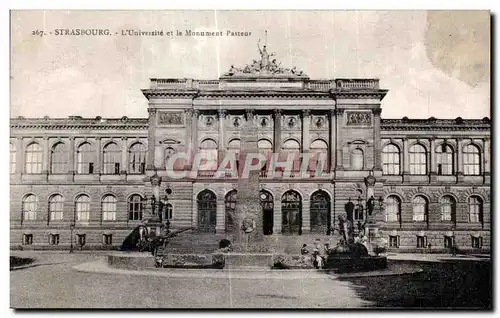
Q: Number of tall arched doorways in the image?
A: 5